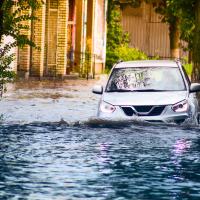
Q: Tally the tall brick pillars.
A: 3